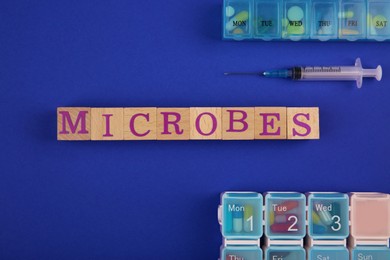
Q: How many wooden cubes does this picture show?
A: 8